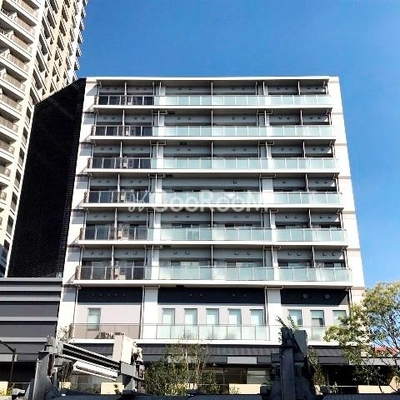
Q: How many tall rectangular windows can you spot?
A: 9